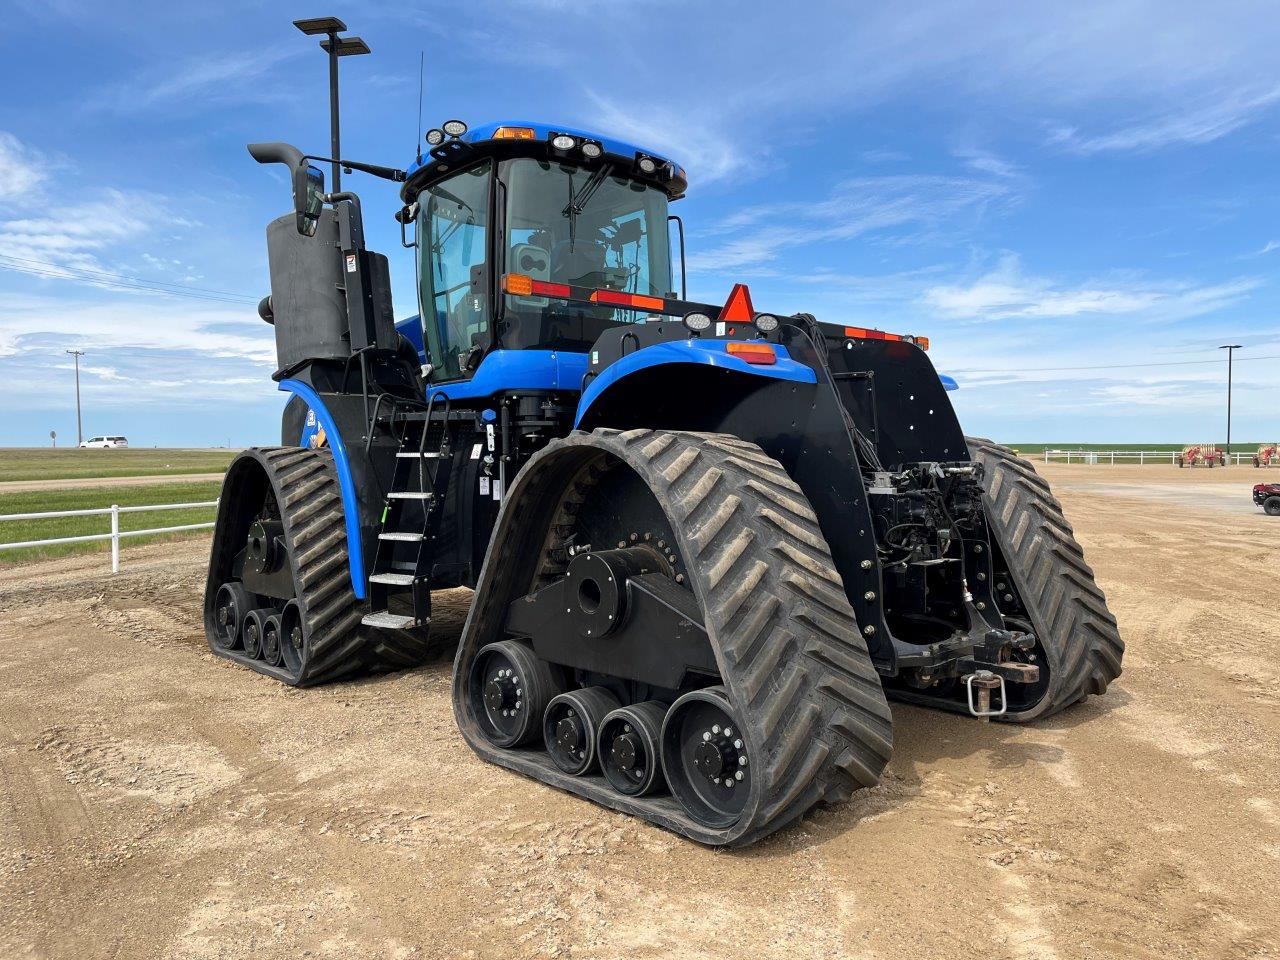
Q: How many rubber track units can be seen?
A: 3